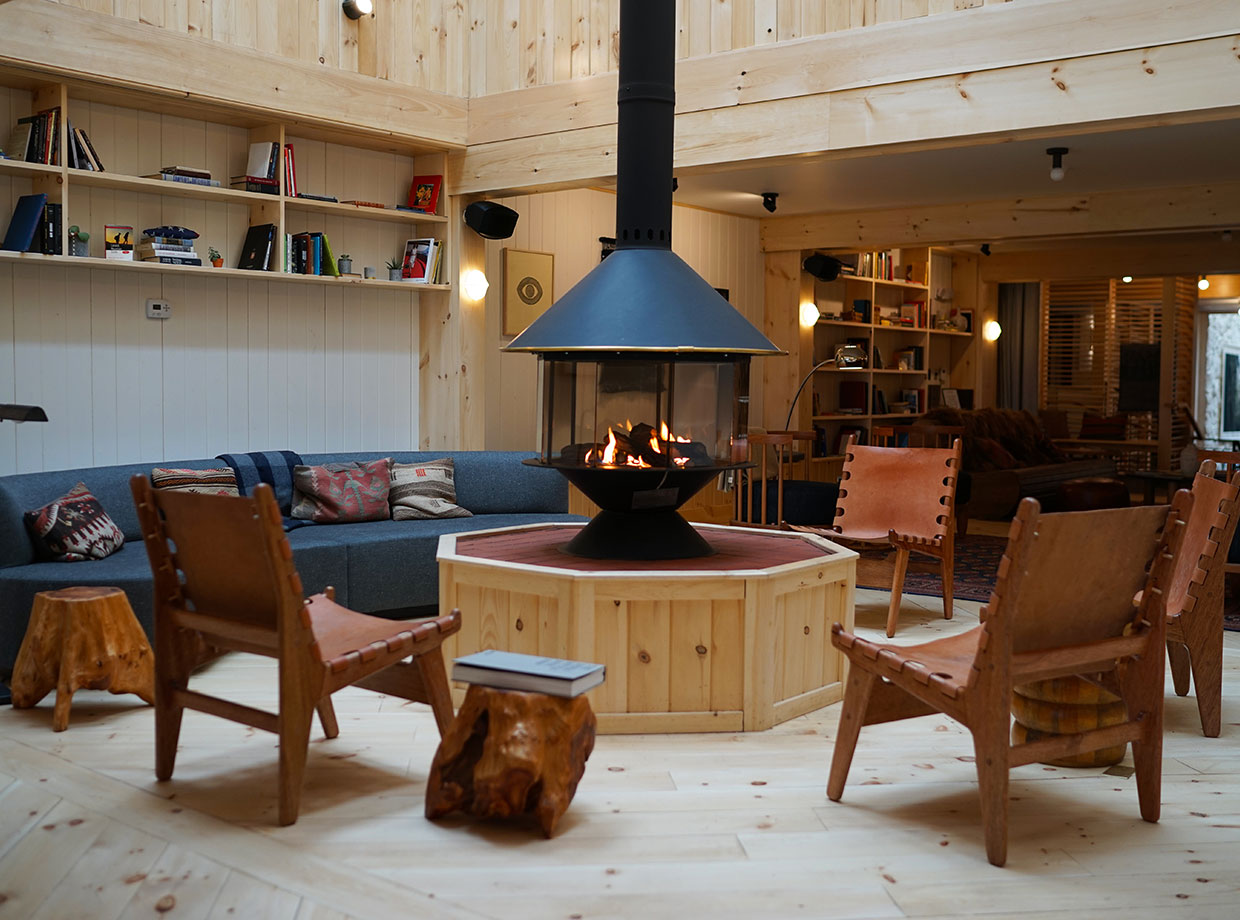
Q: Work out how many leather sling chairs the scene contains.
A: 4